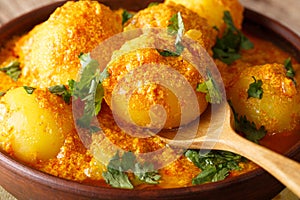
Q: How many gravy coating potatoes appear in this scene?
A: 6